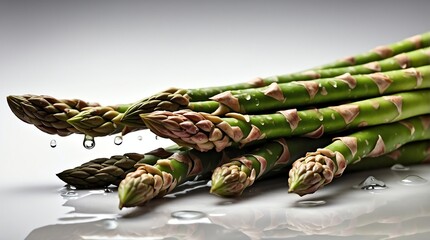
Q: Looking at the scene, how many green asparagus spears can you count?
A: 8